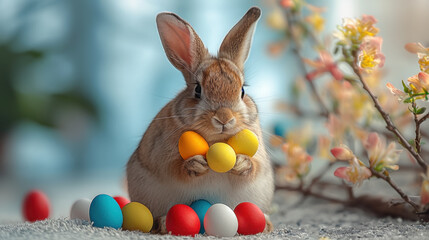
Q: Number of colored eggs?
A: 12